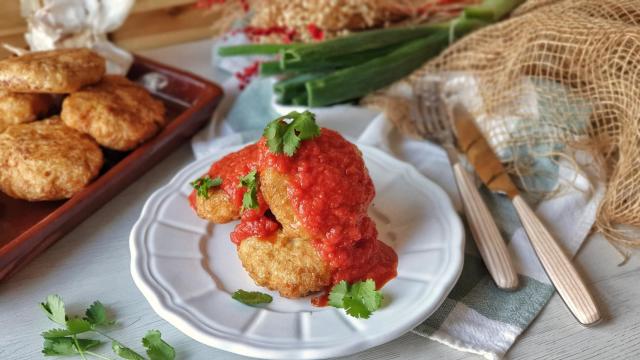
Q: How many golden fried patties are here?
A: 7